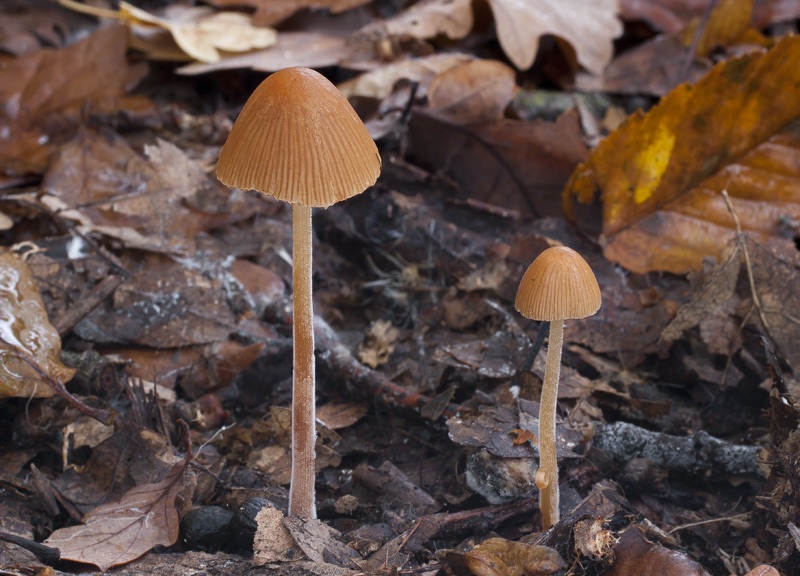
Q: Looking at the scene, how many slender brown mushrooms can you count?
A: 2